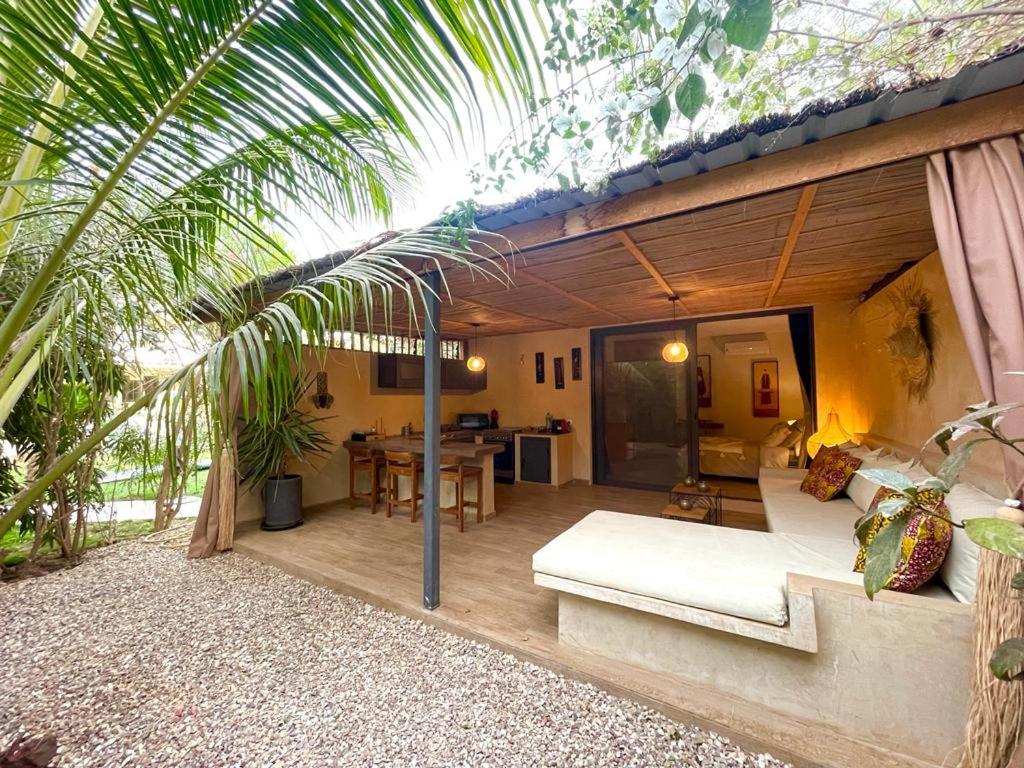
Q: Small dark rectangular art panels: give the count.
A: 3